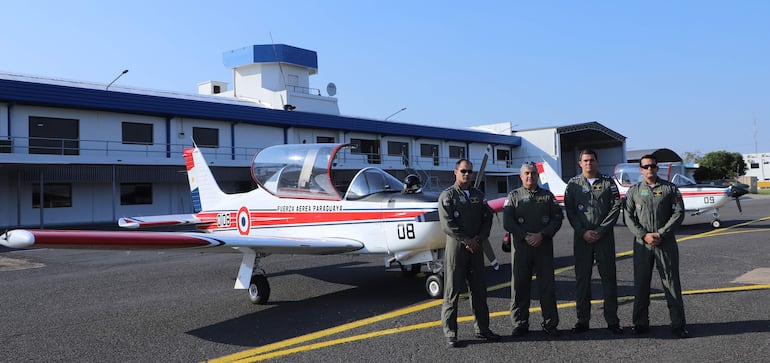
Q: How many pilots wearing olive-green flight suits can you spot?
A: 4